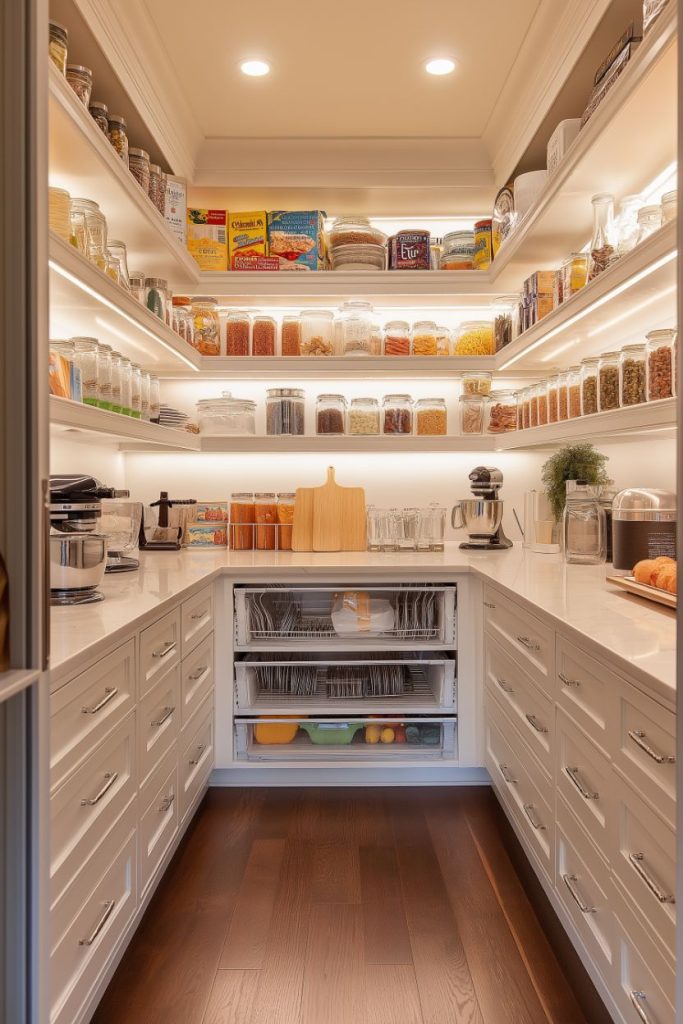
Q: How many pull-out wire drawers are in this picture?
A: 3